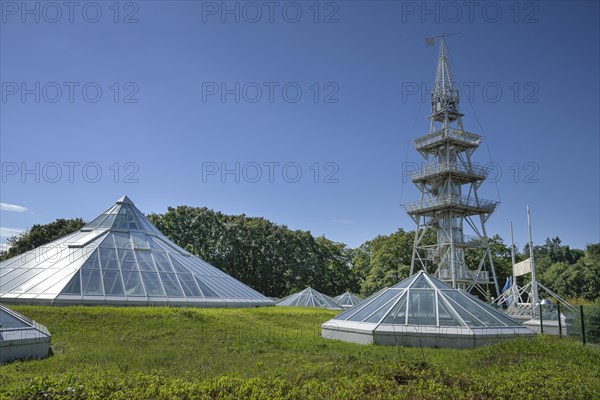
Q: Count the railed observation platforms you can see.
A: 3